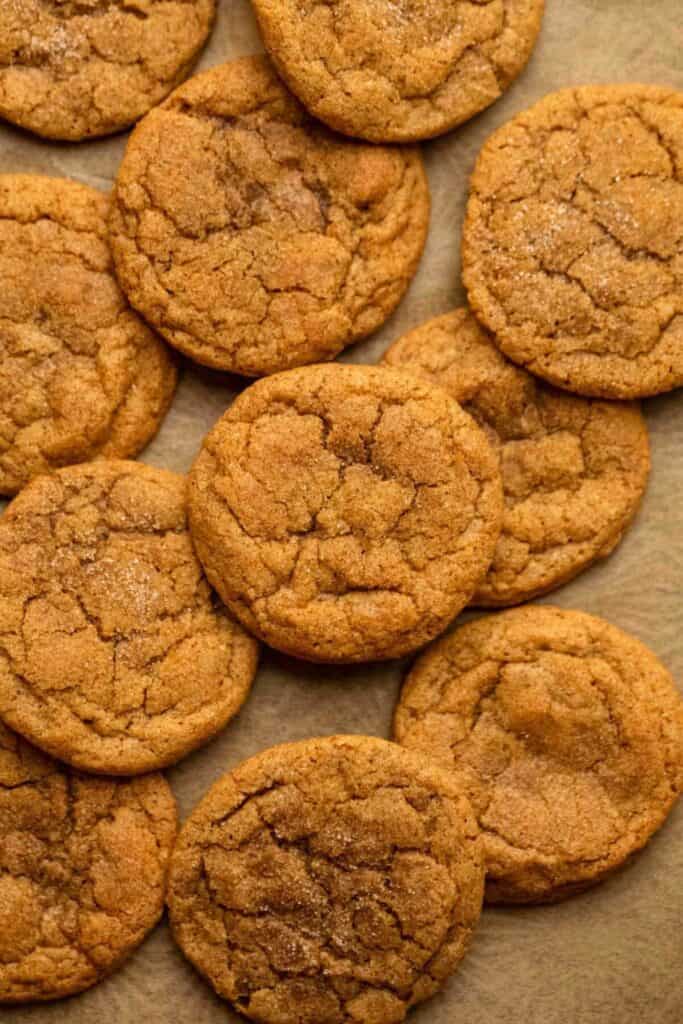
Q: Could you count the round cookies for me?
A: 11